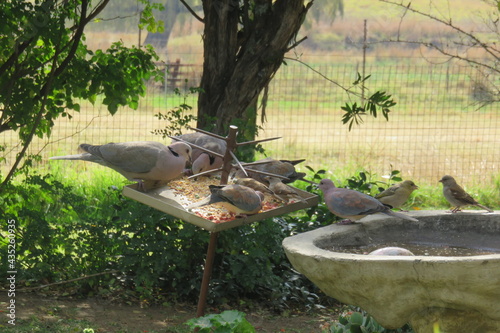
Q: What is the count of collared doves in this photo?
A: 2